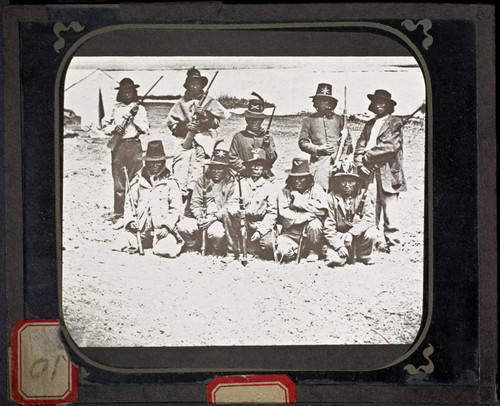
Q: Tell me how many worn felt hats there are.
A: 10